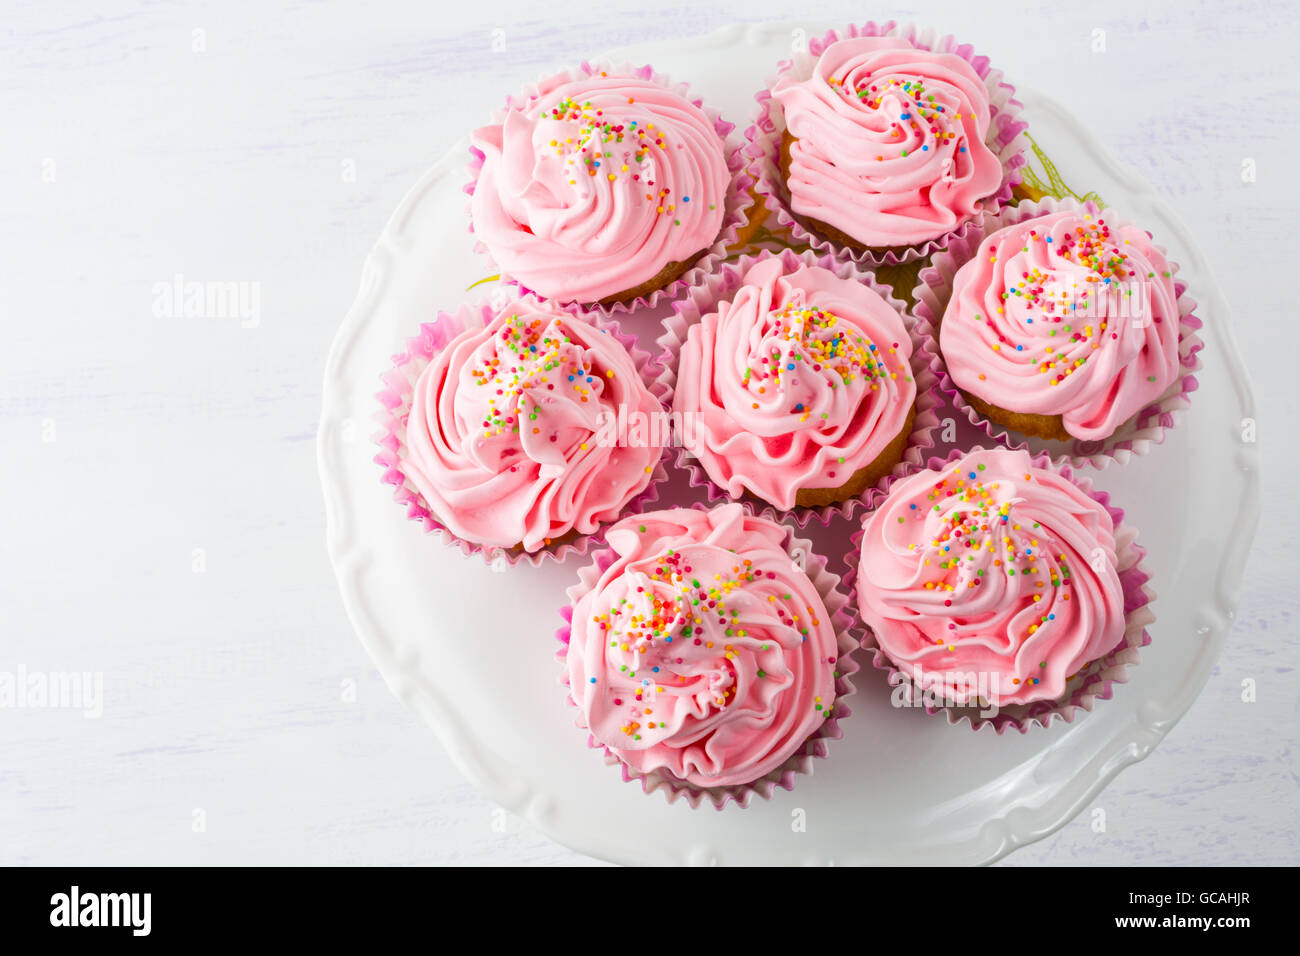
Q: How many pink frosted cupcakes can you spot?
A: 7